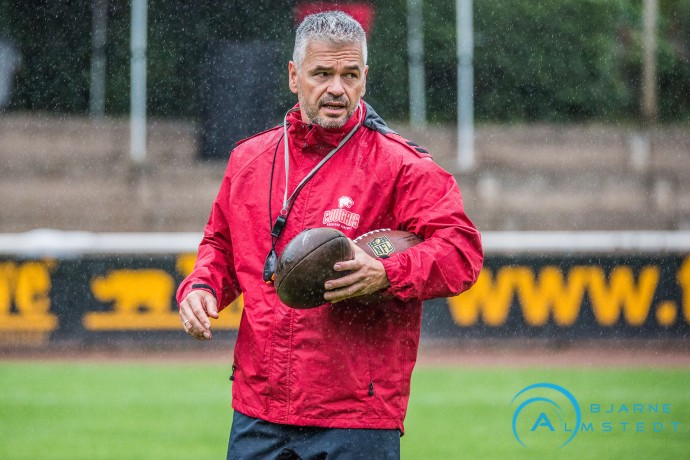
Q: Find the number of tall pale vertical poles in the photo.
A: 5